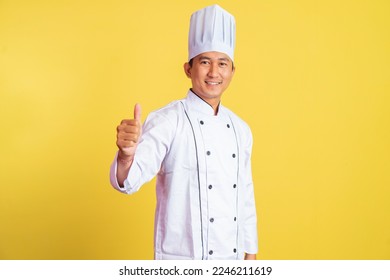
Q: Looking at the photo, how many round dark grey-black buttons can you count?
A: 10